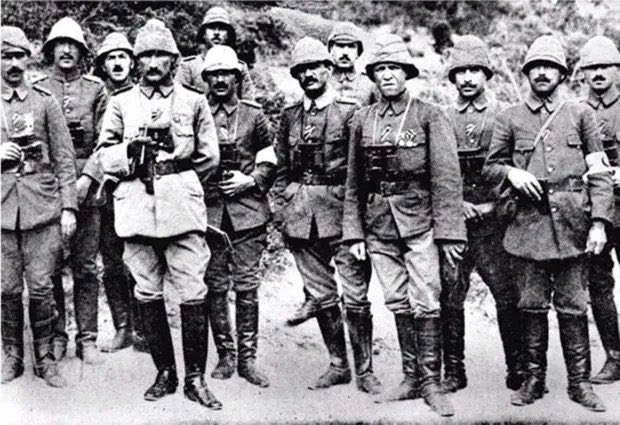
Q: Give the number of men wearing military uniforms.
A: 12